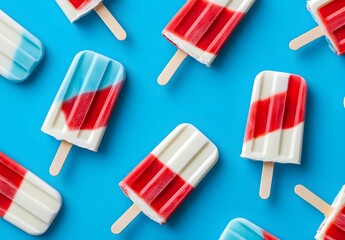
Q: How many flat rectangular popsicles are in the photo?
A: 10